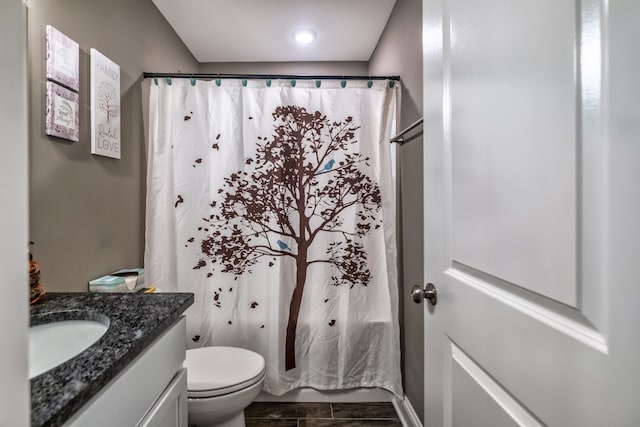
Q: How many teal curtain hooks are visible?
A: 11